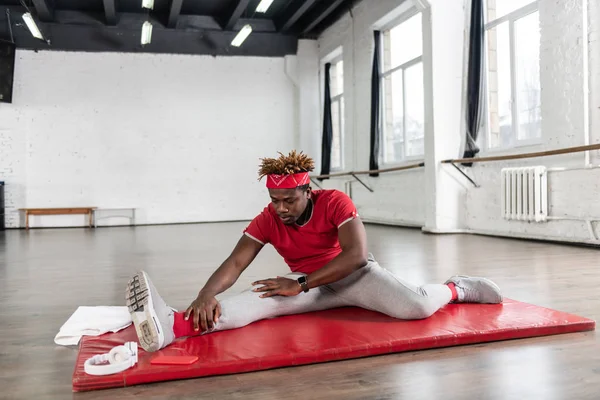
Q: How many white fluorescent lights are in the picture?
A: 5